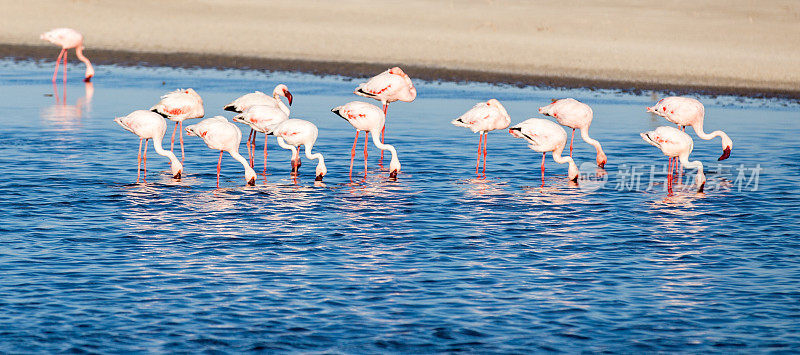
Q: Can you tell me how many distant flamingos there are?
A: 1